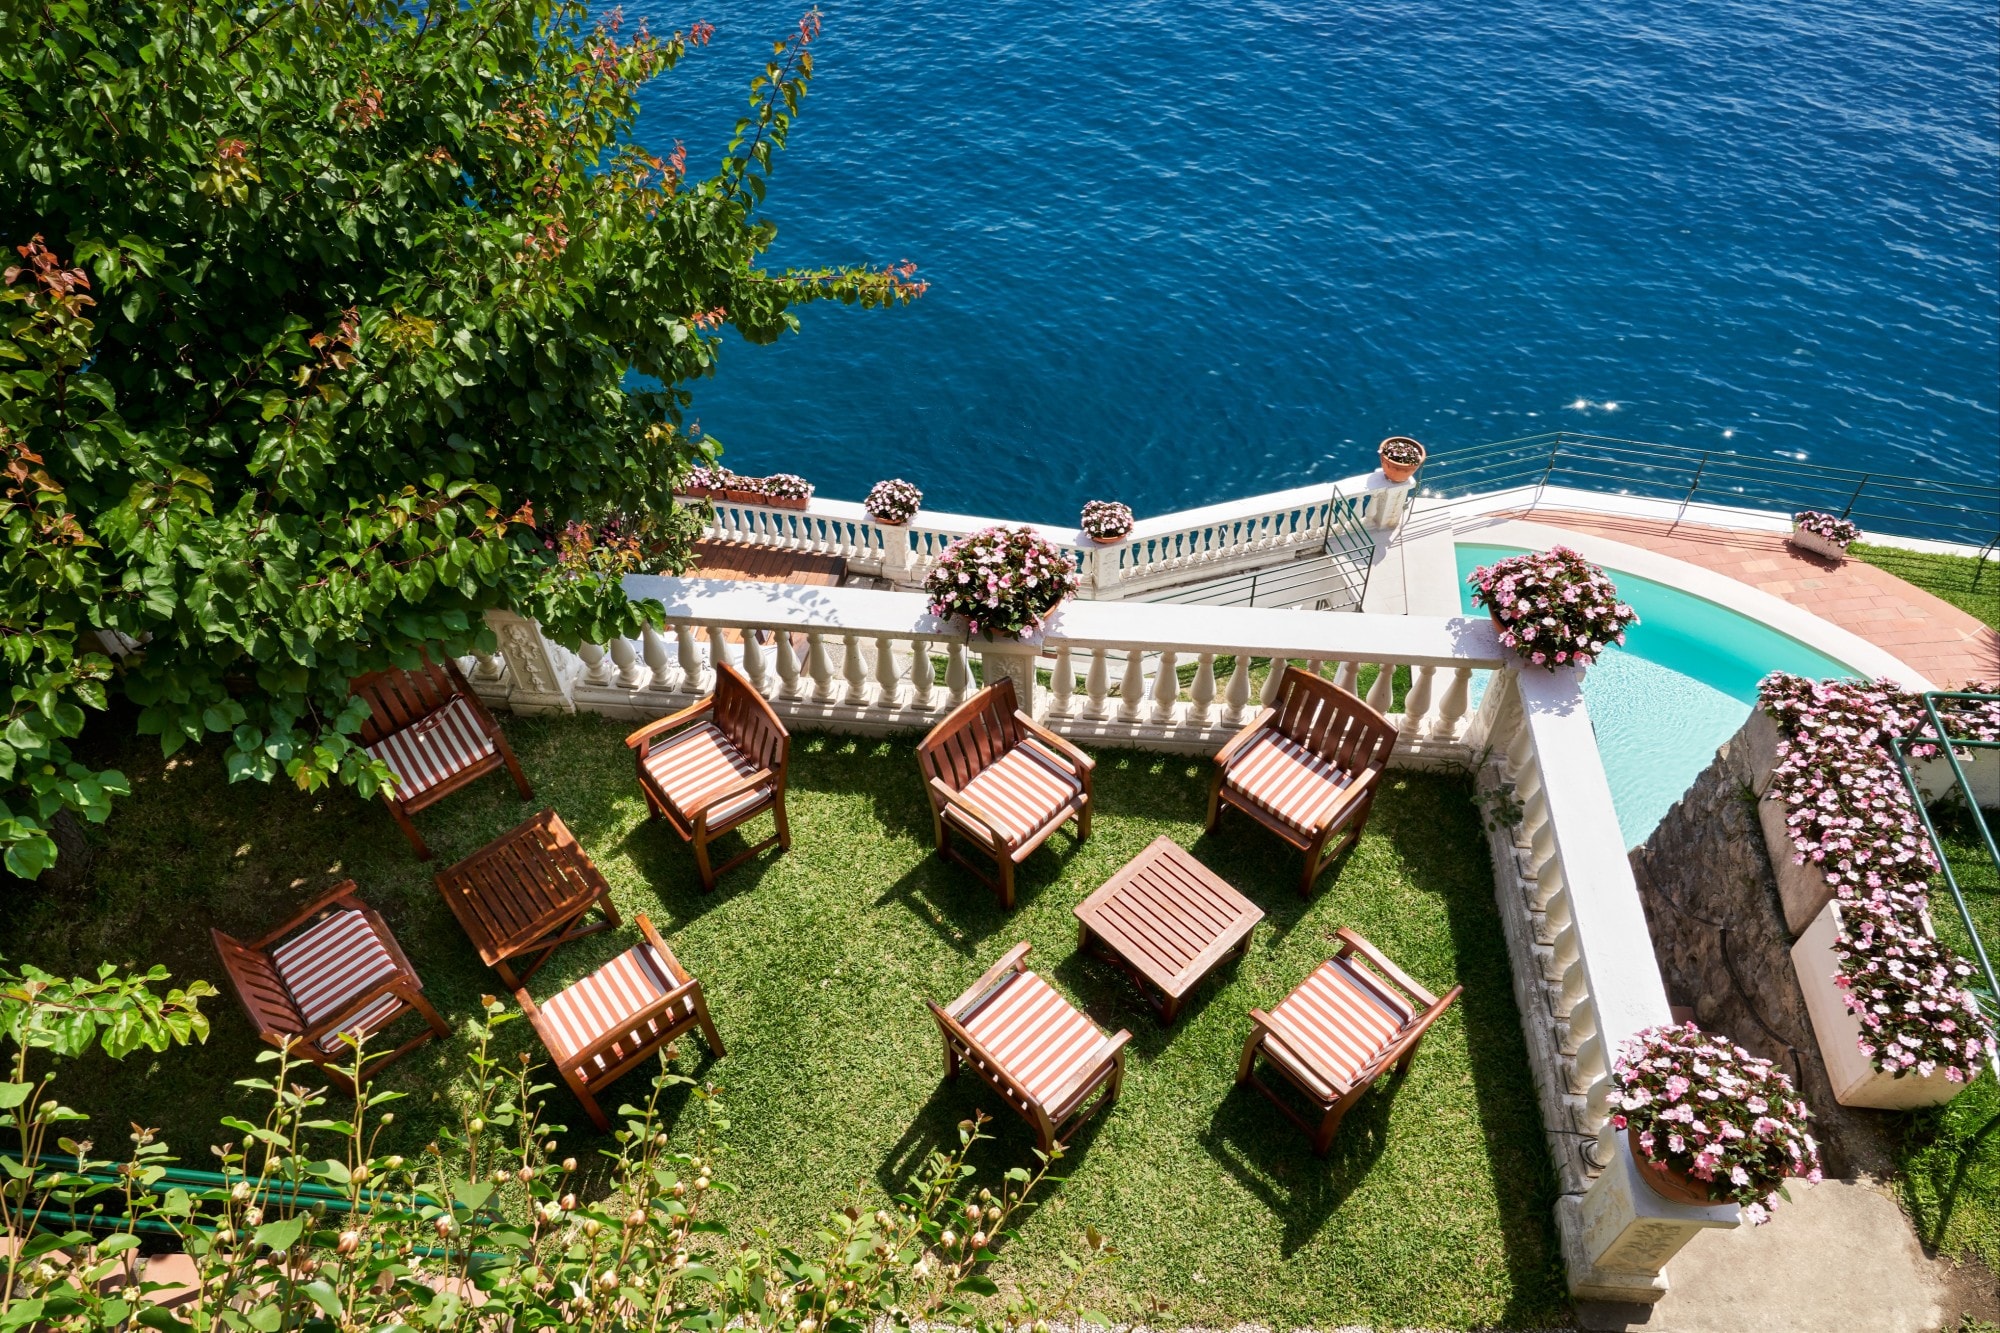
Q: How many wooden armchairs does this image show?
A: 8